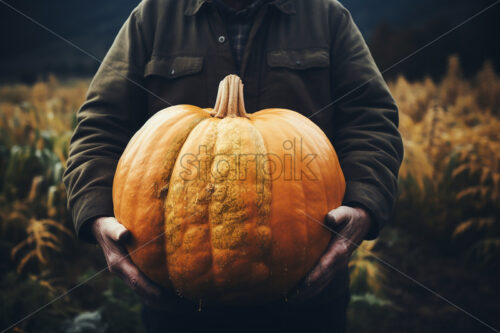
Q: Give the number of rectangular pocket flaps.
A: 2